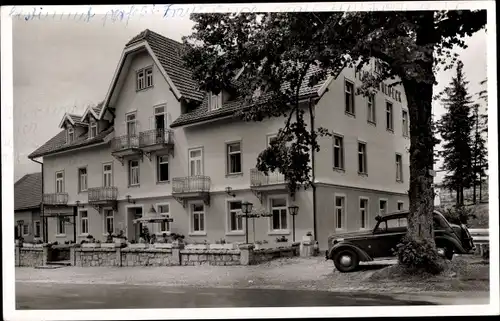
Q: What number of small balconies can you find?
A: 6